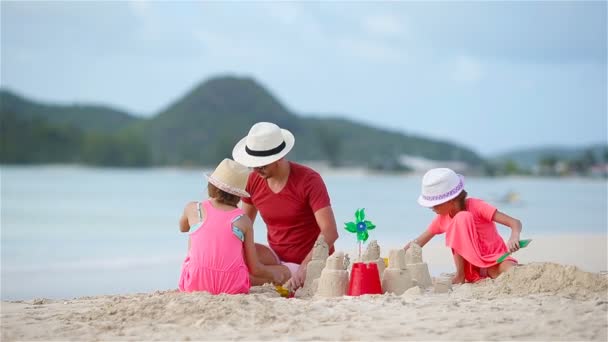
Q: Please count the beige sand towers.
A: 5